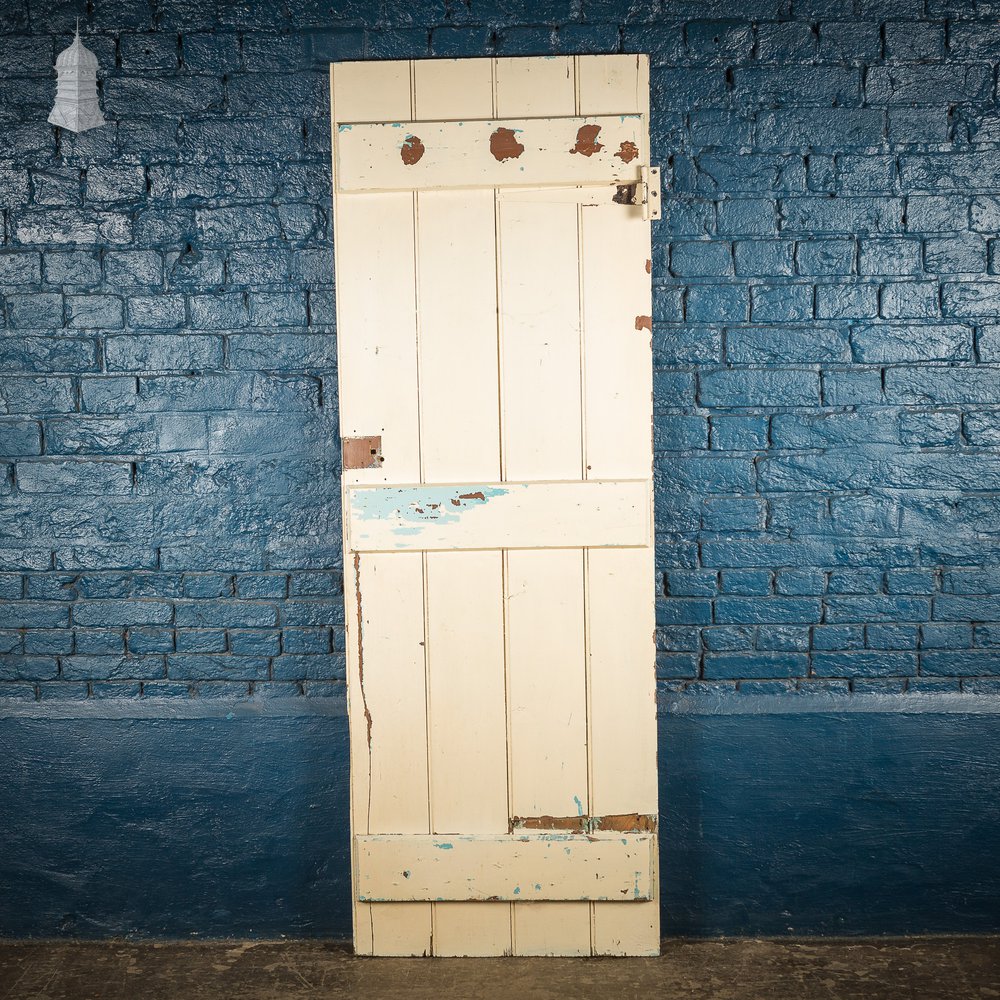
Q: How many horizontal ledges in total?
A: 3